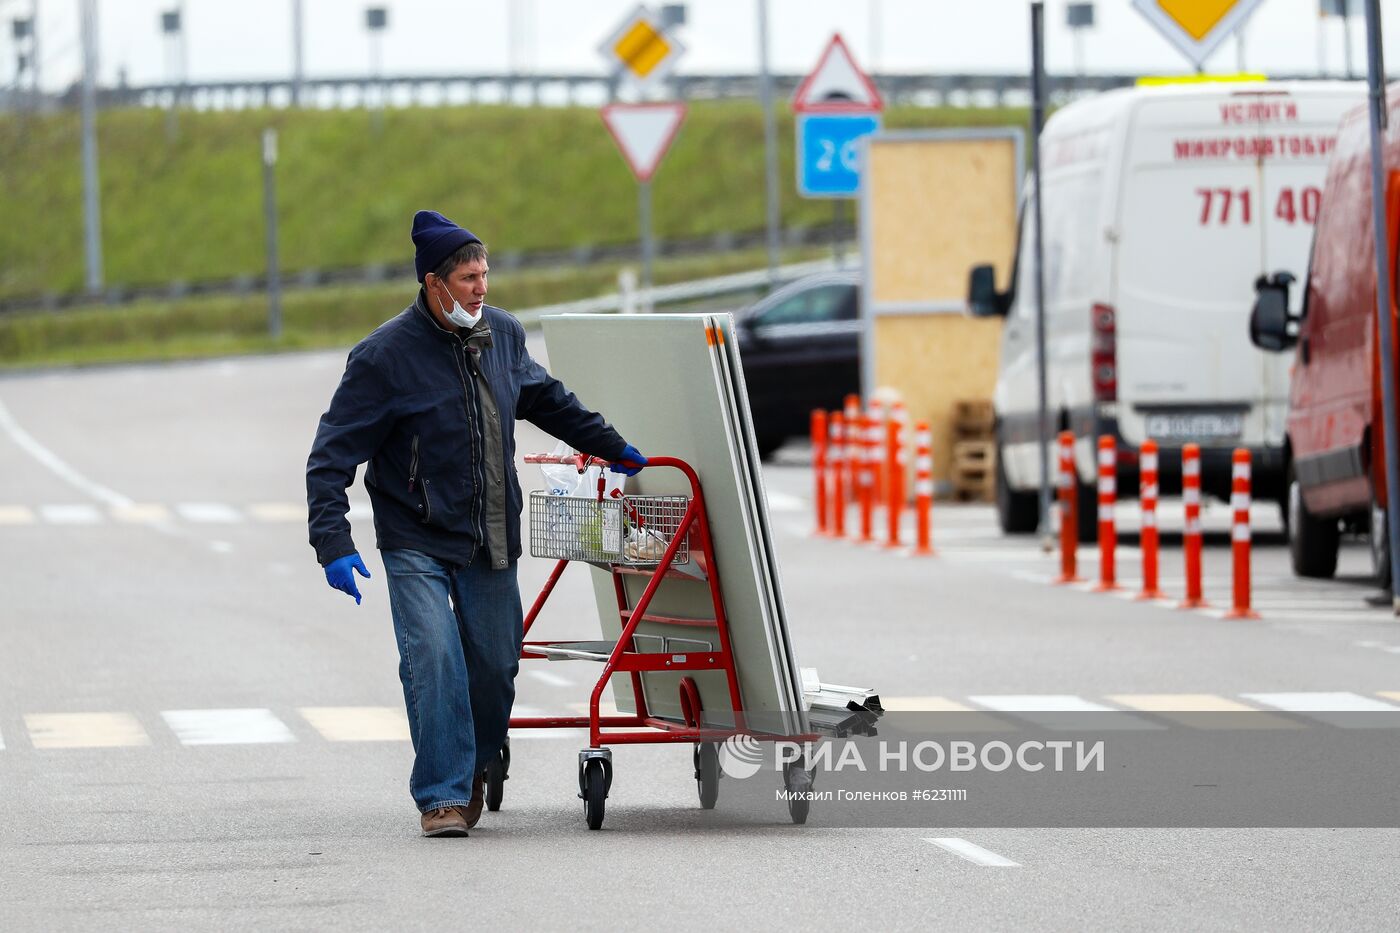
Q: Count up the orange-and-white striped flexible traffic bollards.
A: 13